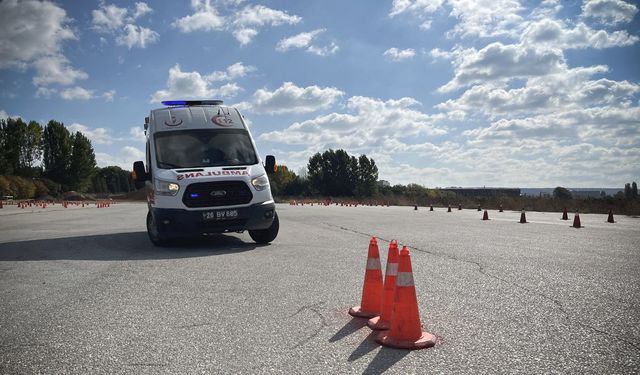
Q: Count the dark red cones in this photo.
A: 11